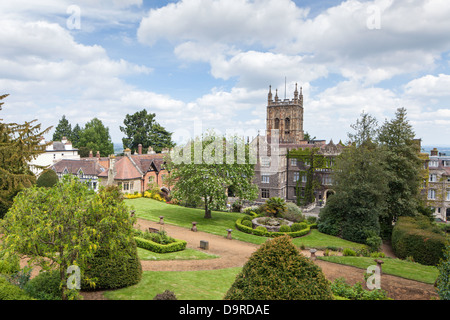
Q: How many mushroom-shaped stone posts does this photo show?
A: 6